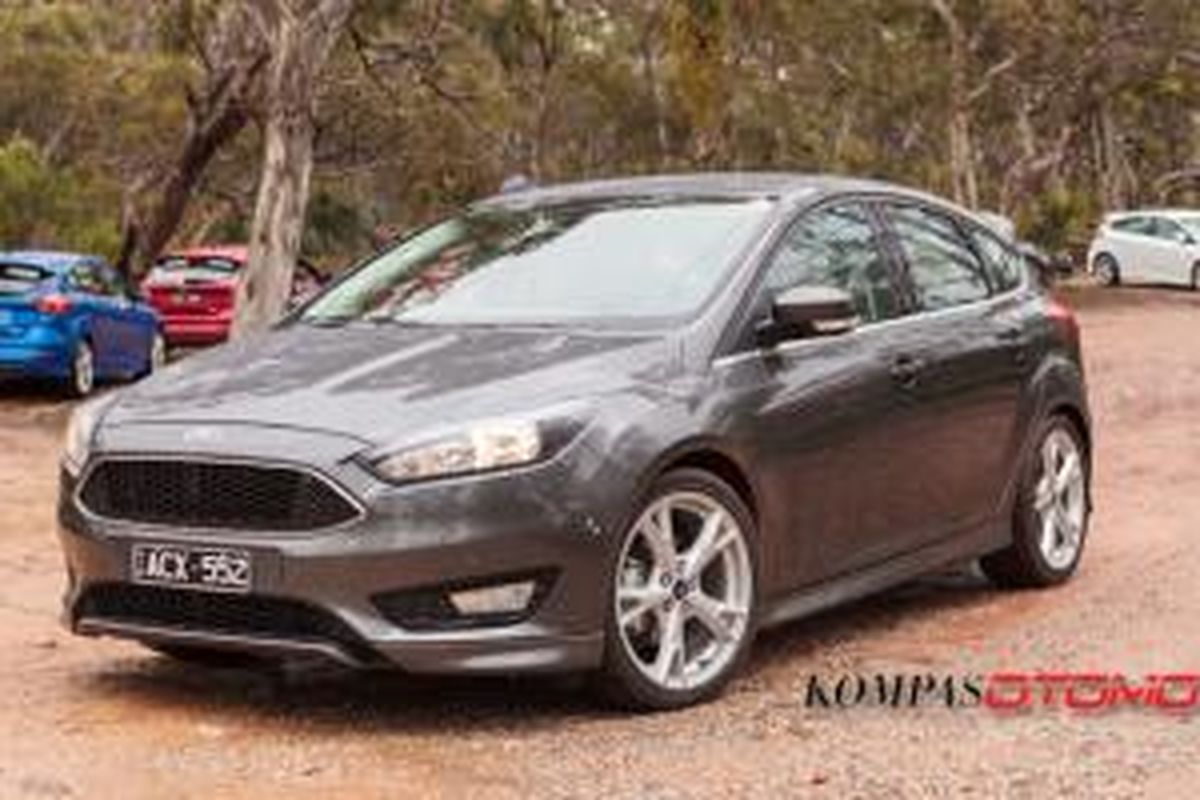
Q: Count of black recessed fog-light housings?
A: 1